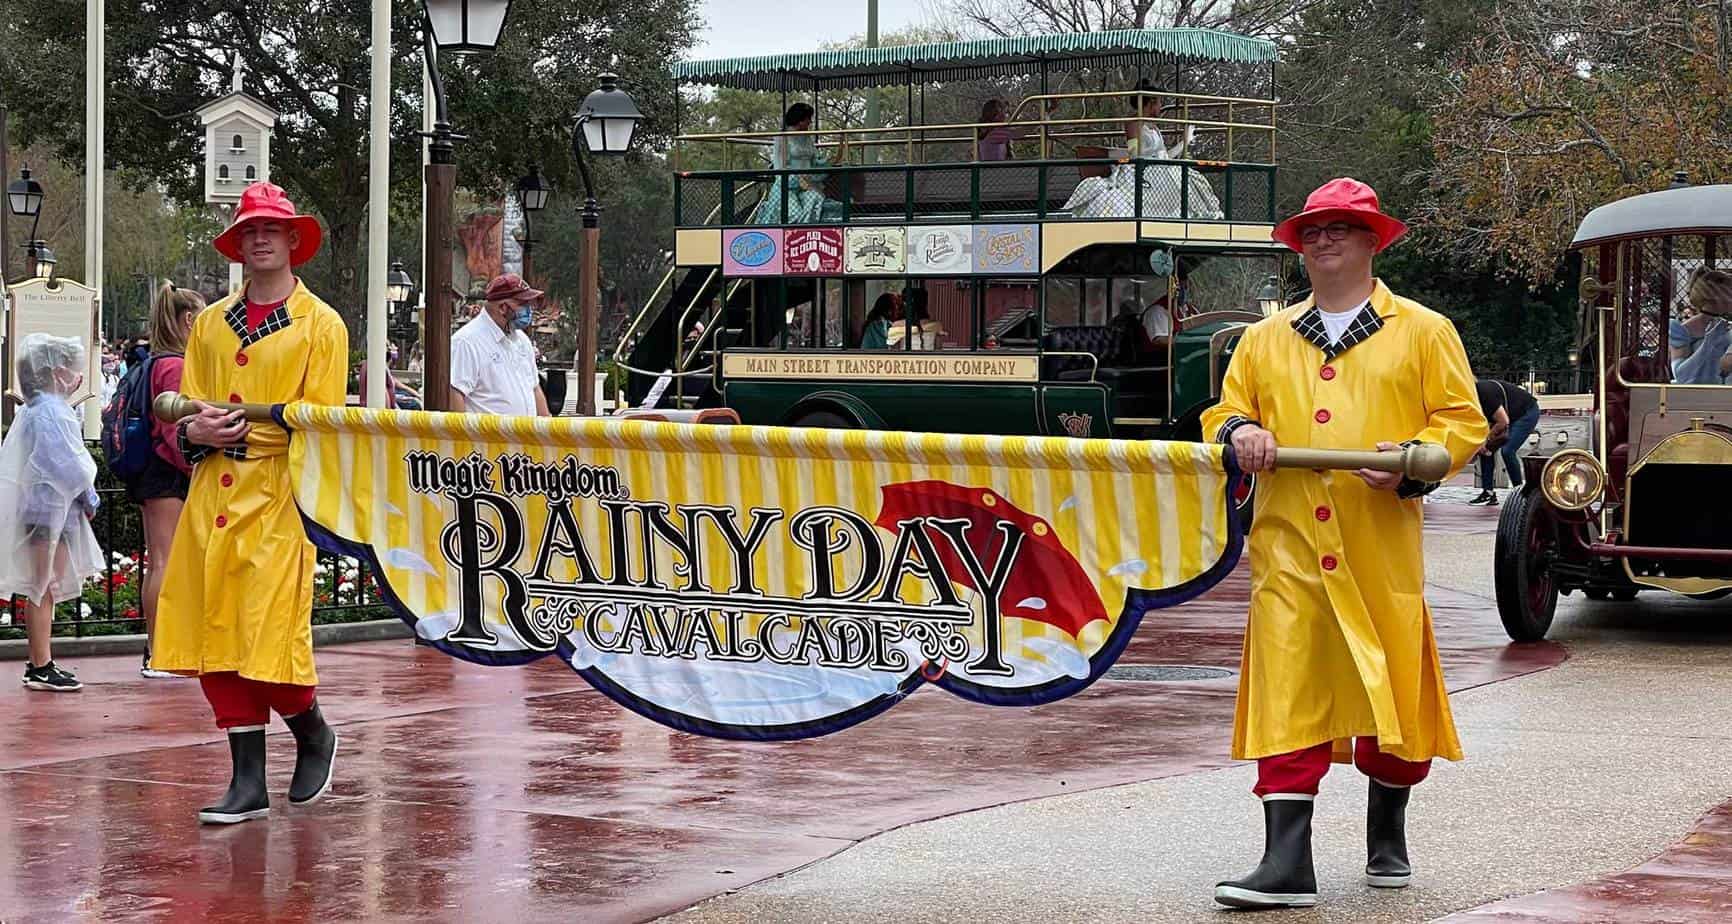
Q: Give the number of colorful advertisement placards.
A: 5